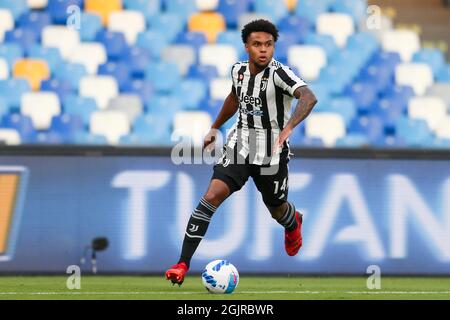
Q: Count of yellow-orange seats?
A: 4